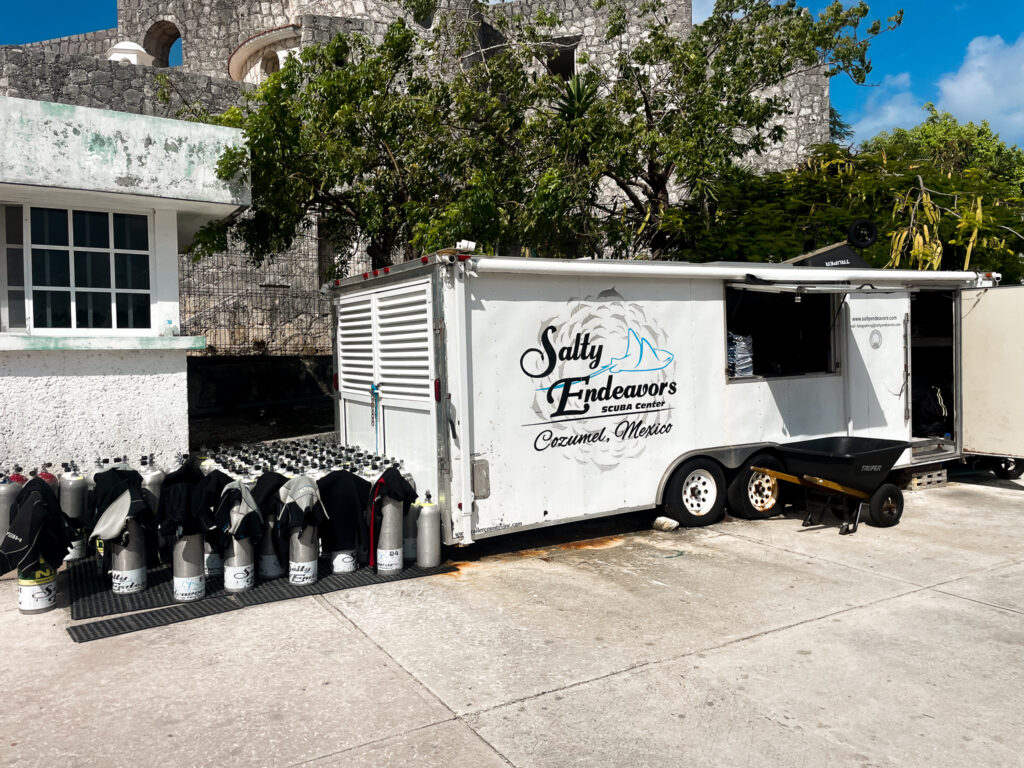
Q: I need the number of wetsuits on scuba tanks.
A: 9